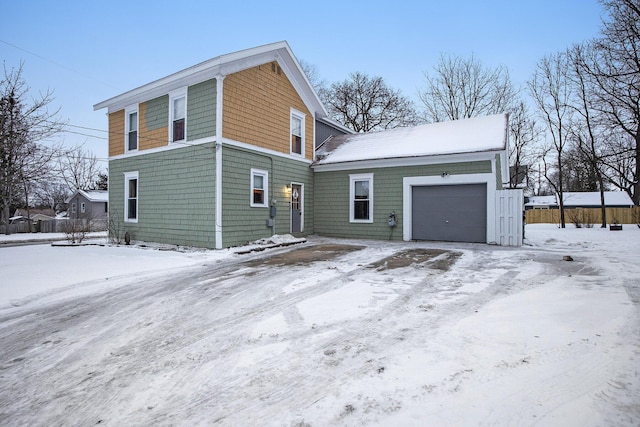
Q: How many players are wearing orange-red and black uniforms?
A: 0